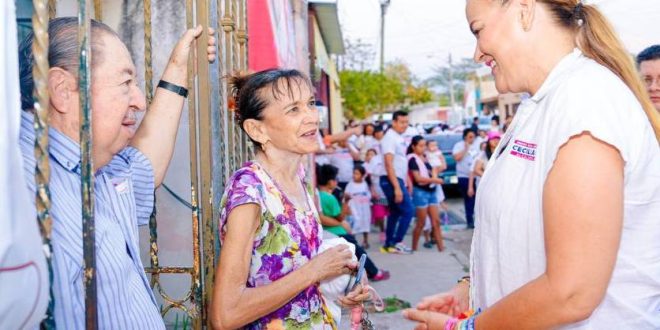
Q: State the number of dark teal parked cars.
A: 1